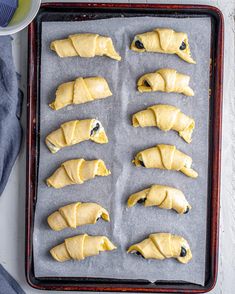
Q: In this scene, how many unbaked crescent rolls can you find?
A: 12